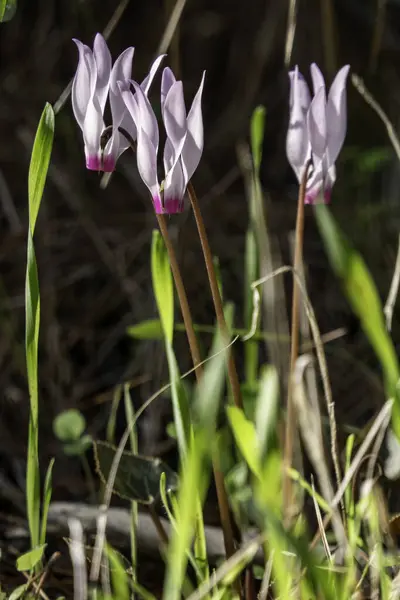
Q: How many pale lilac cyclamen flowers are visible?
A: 3